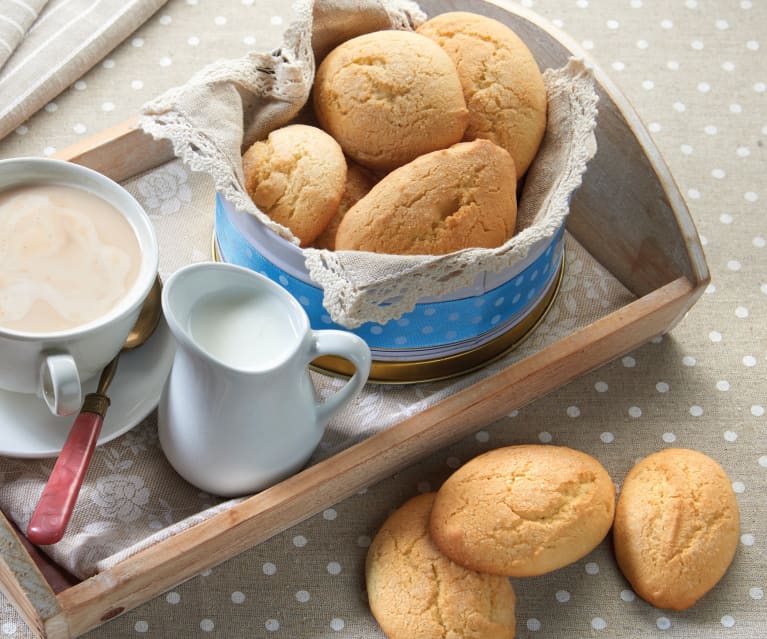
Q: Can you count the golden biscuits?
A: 8